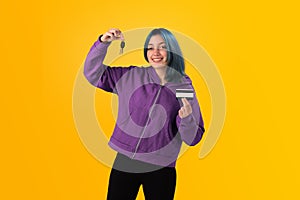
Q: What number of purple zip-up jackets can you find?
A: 1